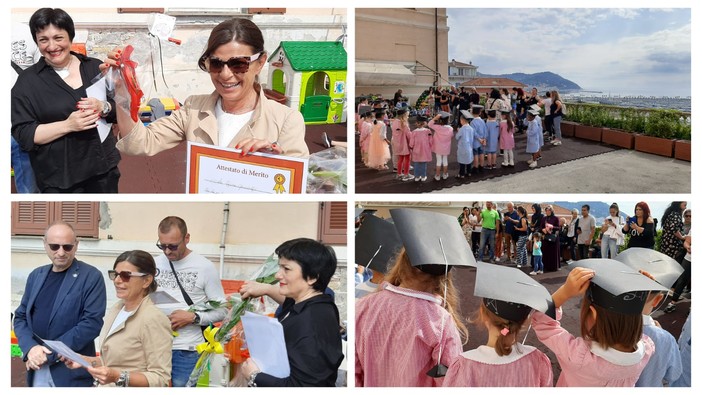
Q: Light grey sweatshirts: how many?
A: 1